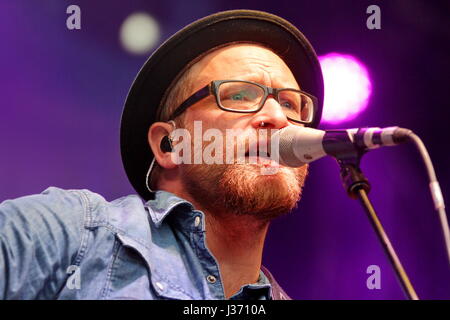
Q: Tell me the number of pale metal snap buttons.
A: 3